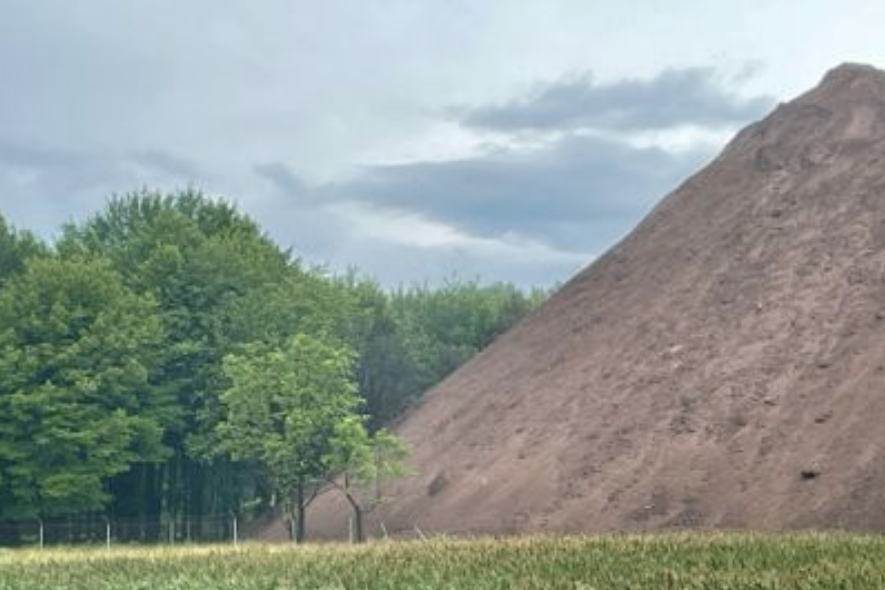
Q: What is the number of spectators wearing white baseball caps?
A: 0